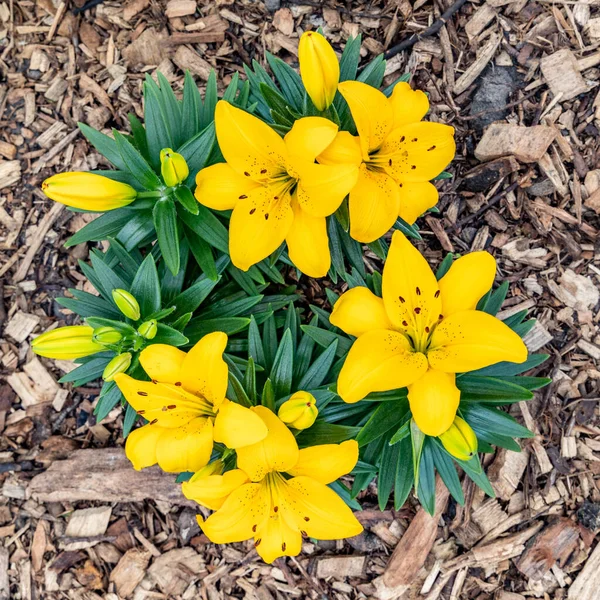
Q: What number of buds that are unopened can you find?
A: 10